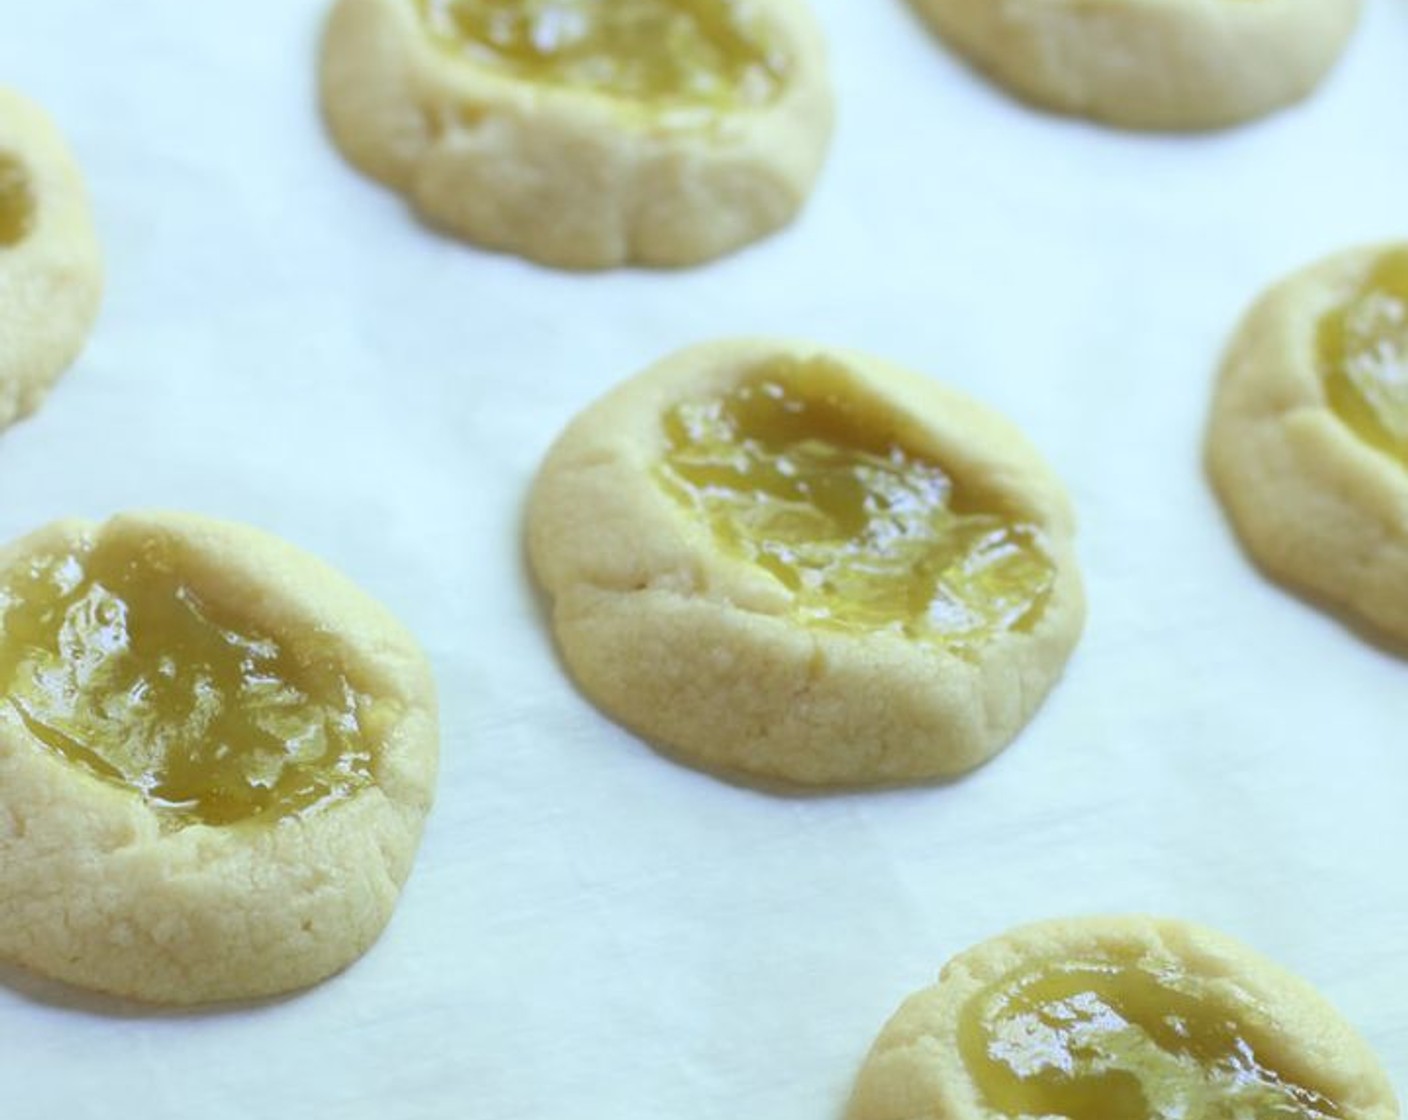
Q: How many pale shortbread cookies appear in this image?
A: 7